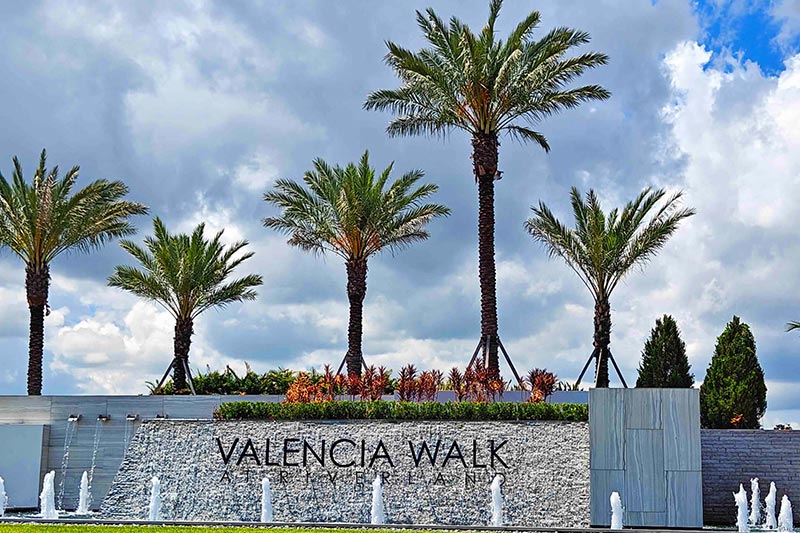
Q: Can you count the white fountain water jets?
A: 12